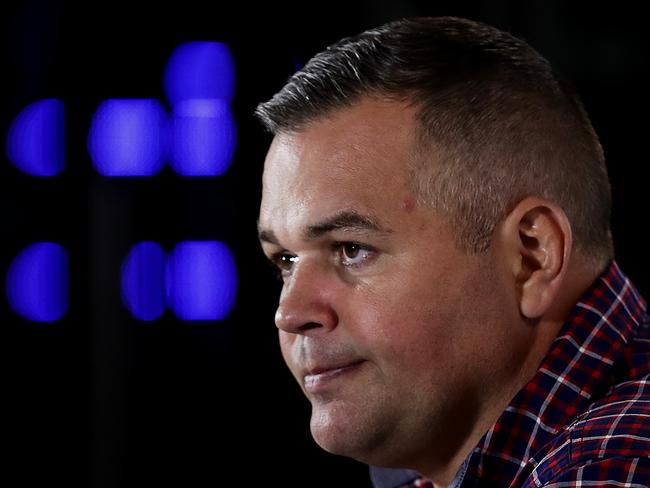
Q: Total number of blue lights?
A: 7